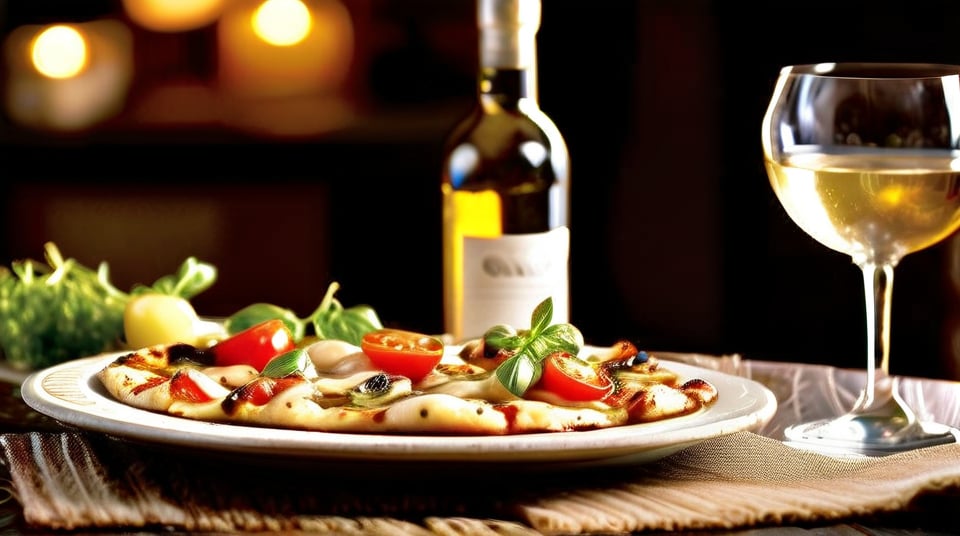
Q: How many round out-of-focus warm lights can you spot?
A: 3